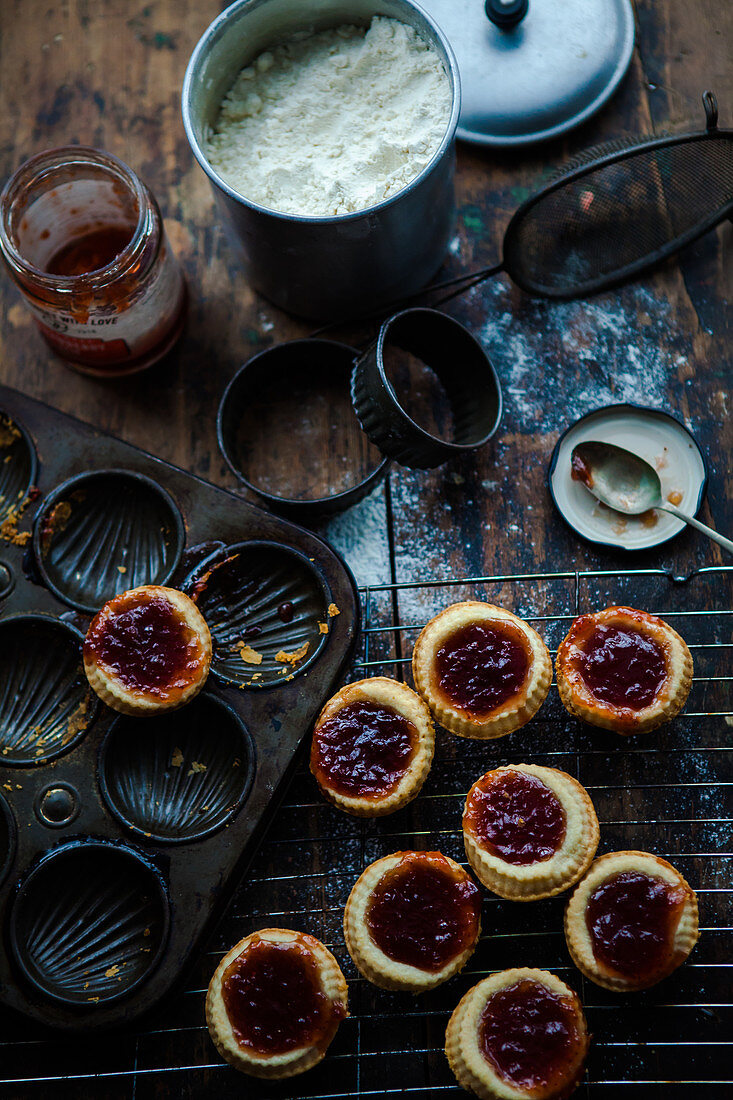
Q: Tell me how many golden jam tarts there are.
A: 9